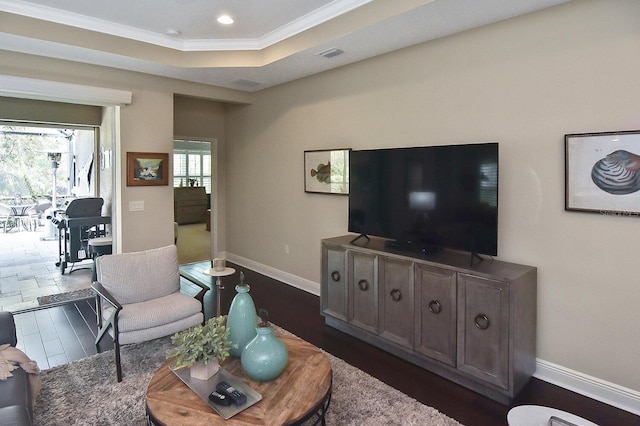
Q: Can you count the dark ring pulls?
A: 5